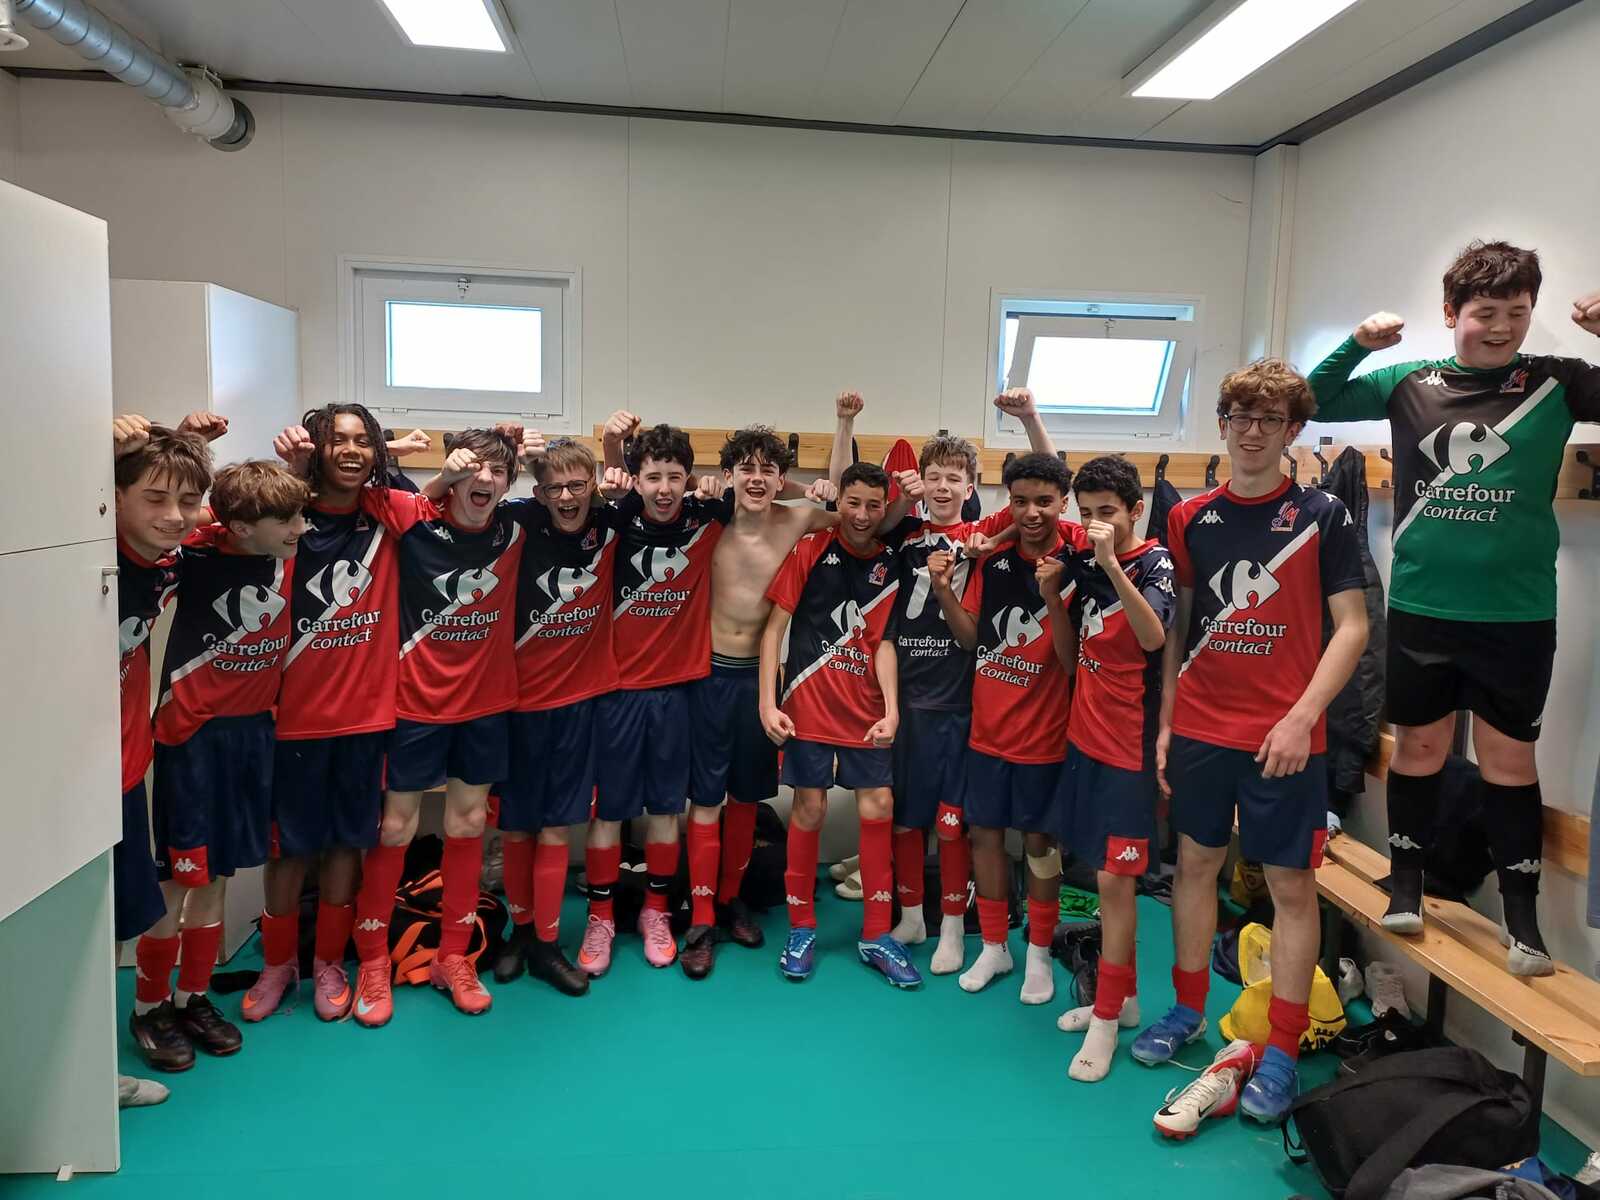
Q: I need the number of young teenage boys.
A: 13